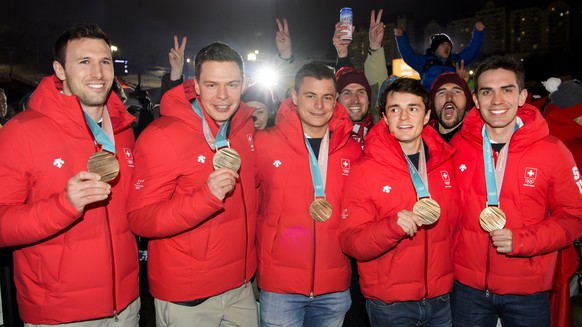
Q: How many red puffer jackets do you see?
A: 5